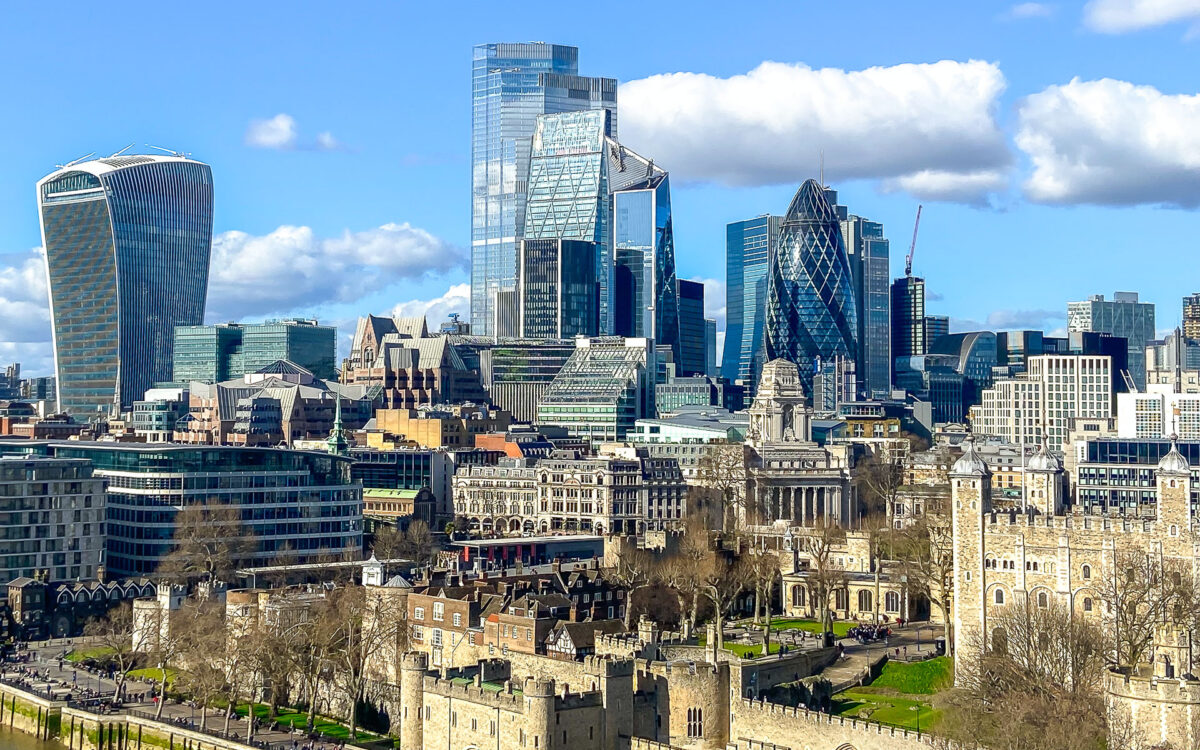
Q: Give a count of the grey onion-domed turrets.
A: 3